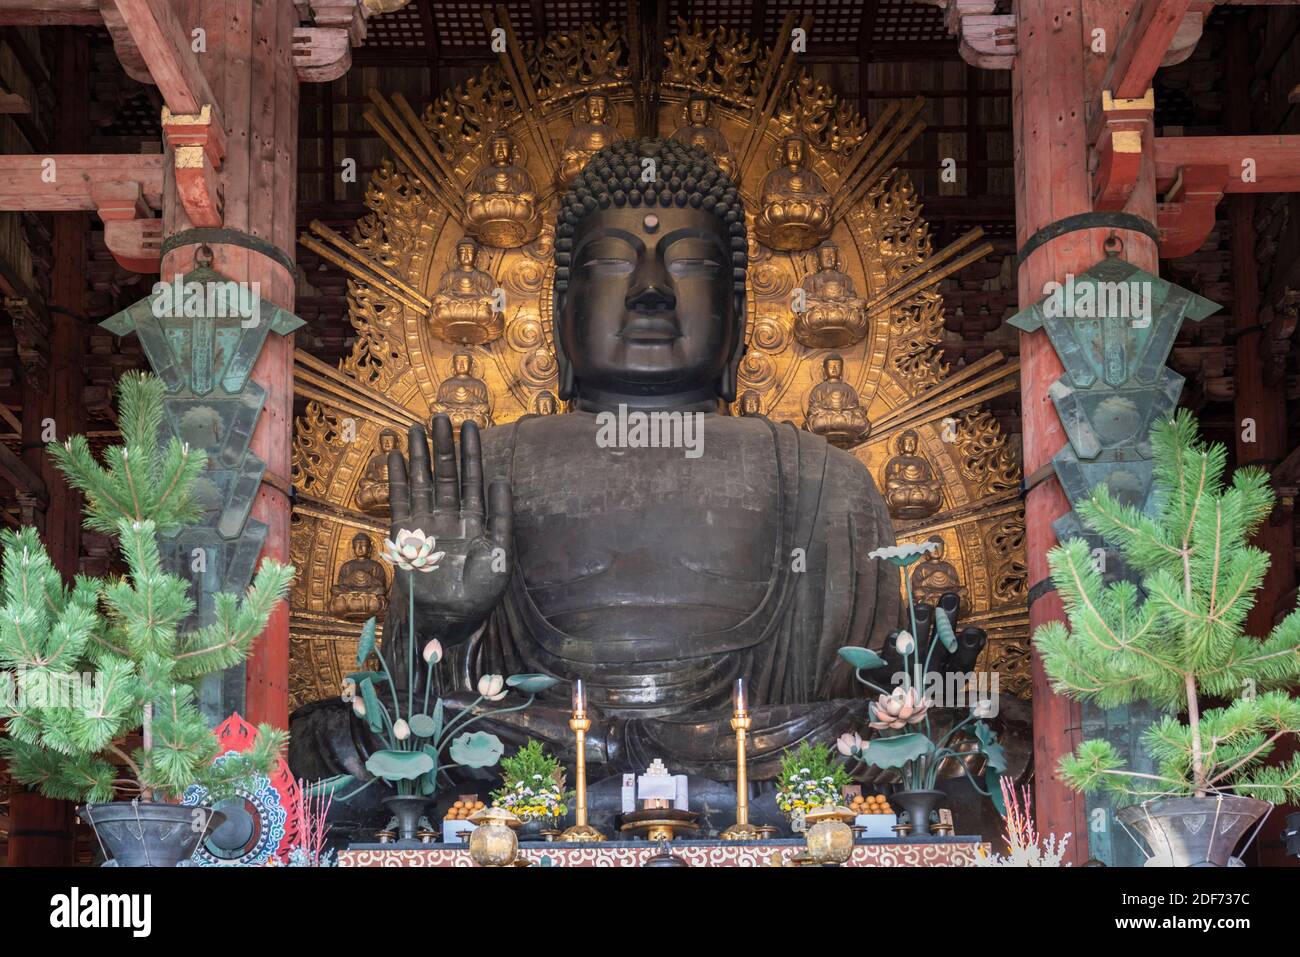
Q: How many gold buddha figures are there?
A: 14